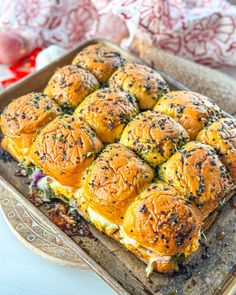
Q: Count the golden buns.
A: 12